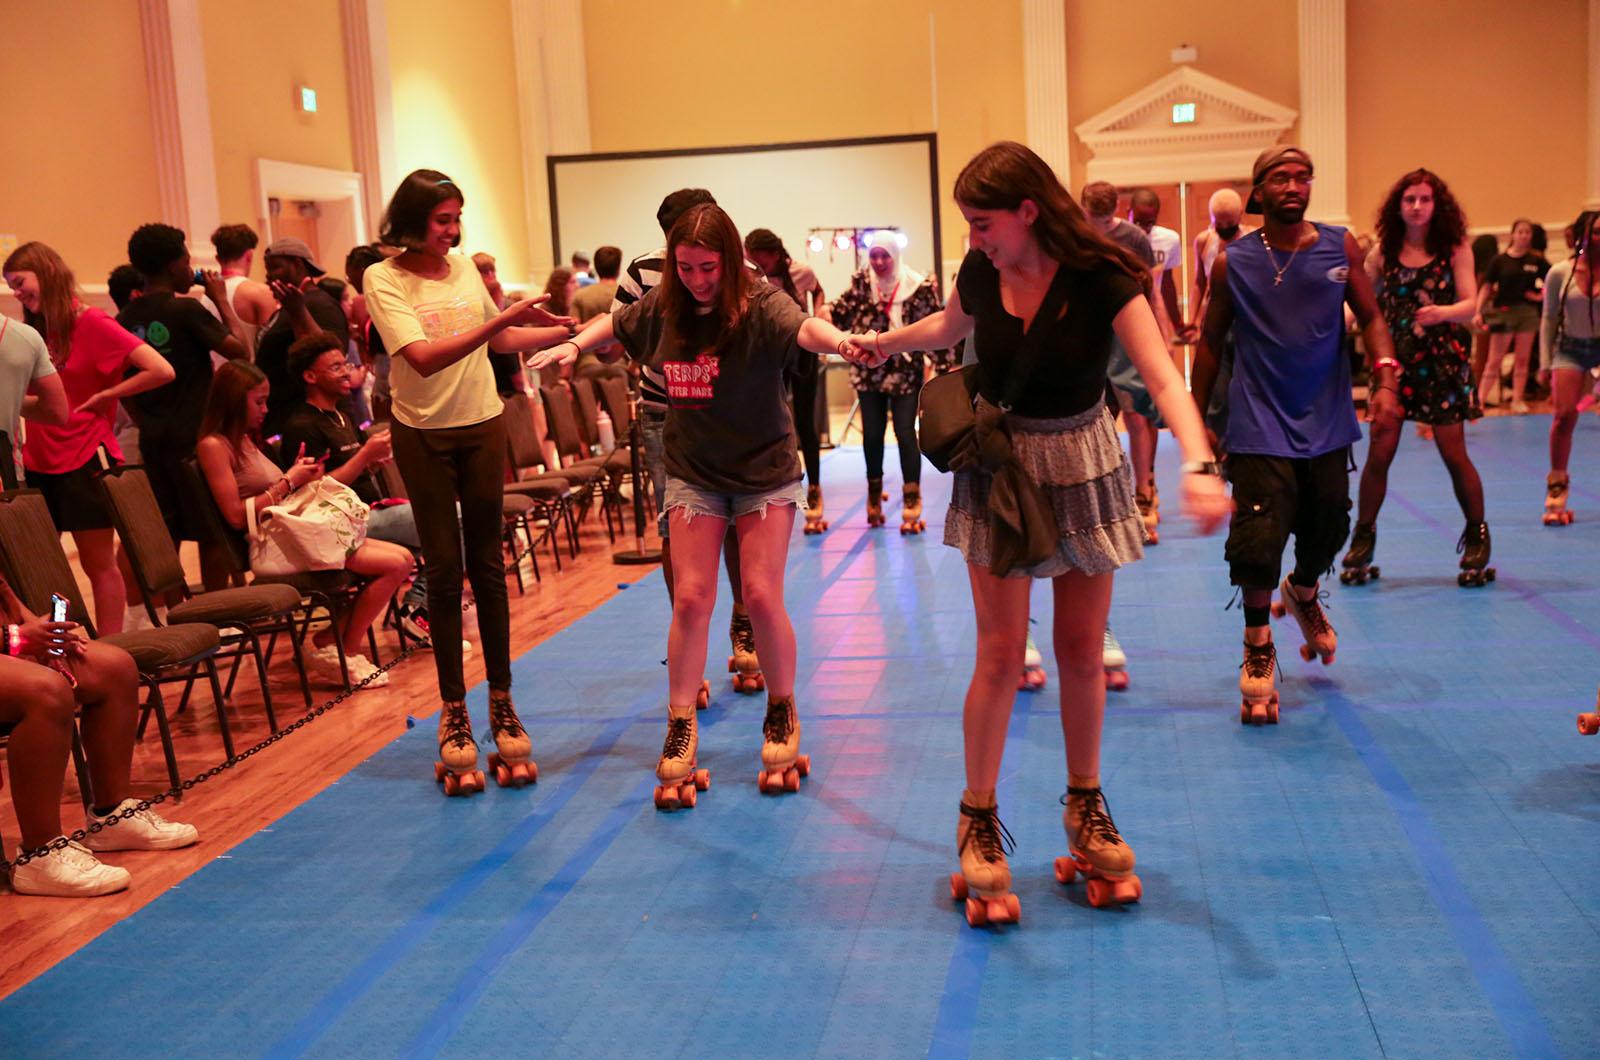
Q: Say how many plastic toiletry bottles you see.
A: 0